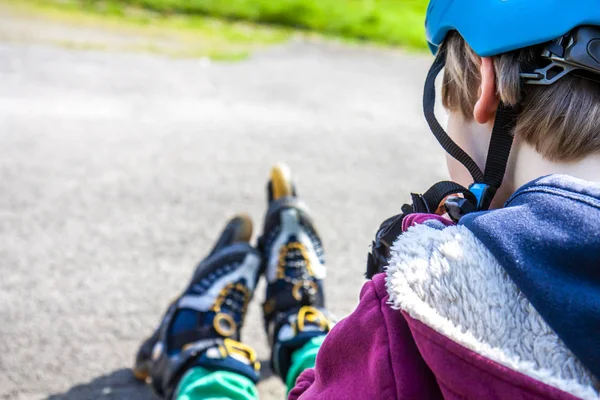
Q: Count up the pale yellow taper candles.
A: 0